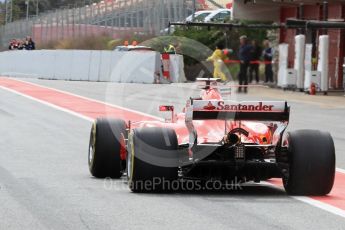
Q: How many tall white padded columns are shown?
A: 4